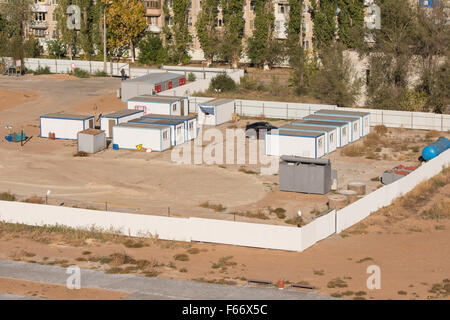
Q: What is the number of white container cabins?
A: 12